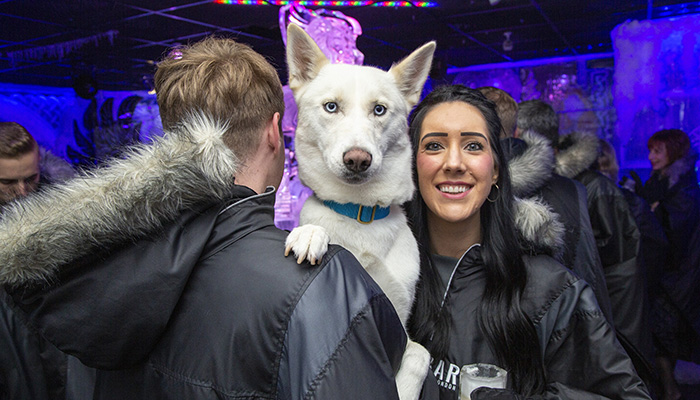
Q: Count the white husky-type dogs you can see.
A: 1